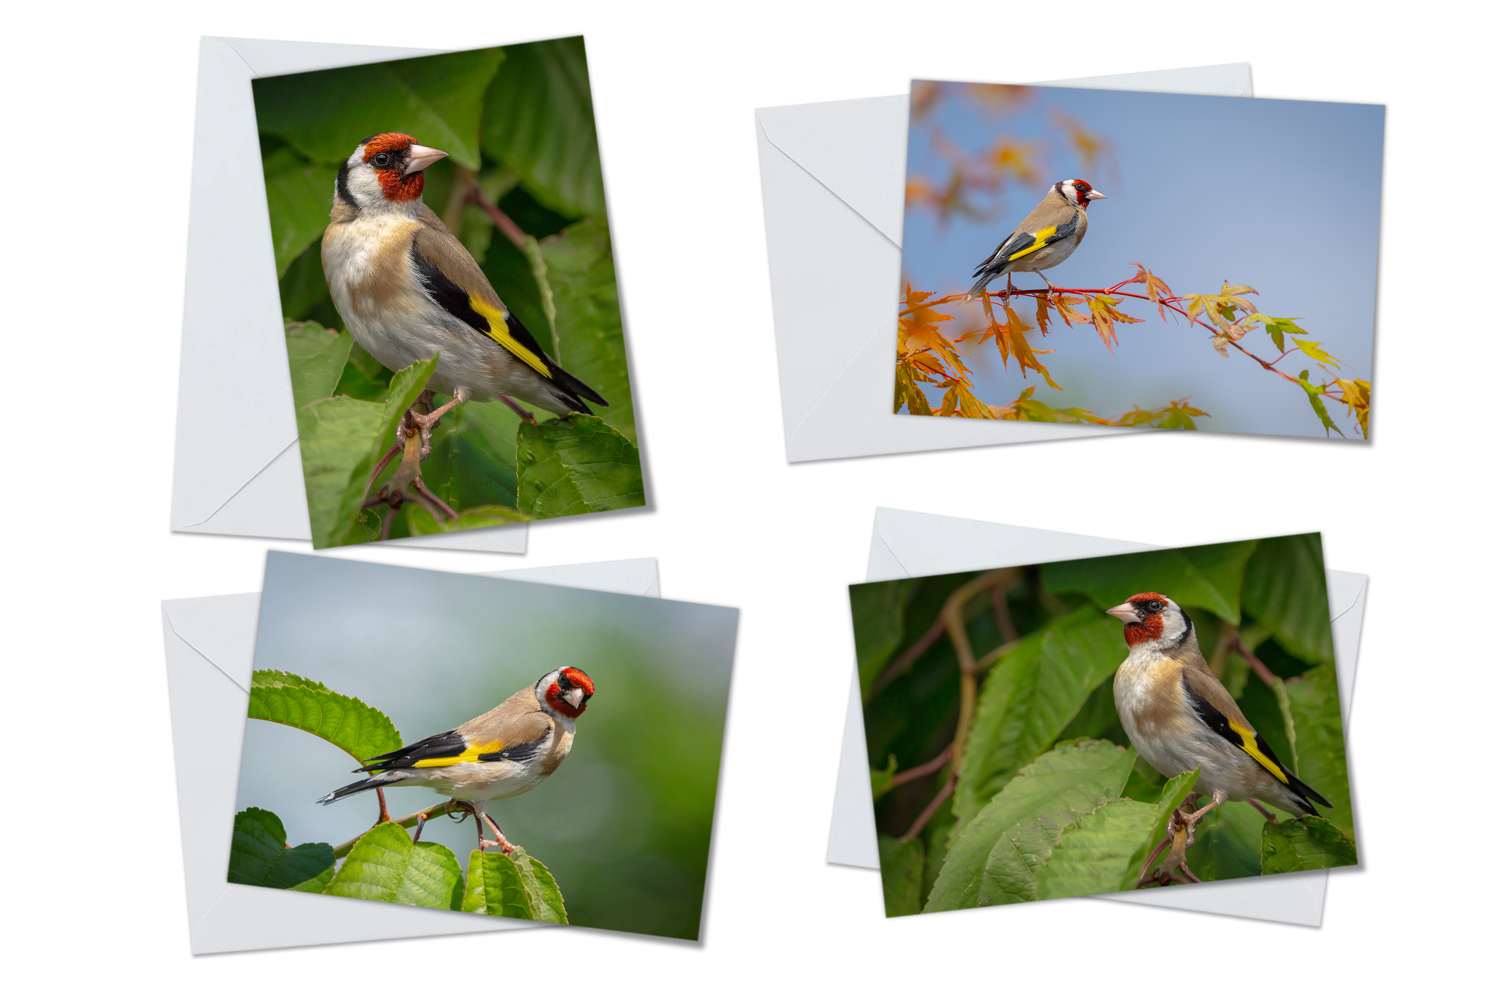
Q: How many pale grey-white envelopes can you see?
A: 4